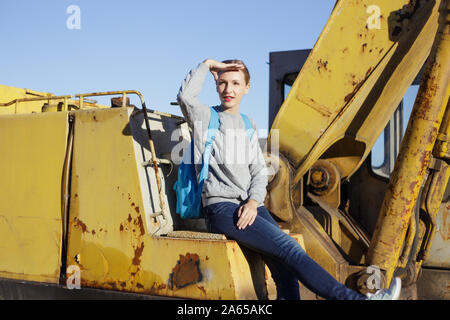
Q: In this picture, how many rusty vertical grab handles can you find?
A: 1